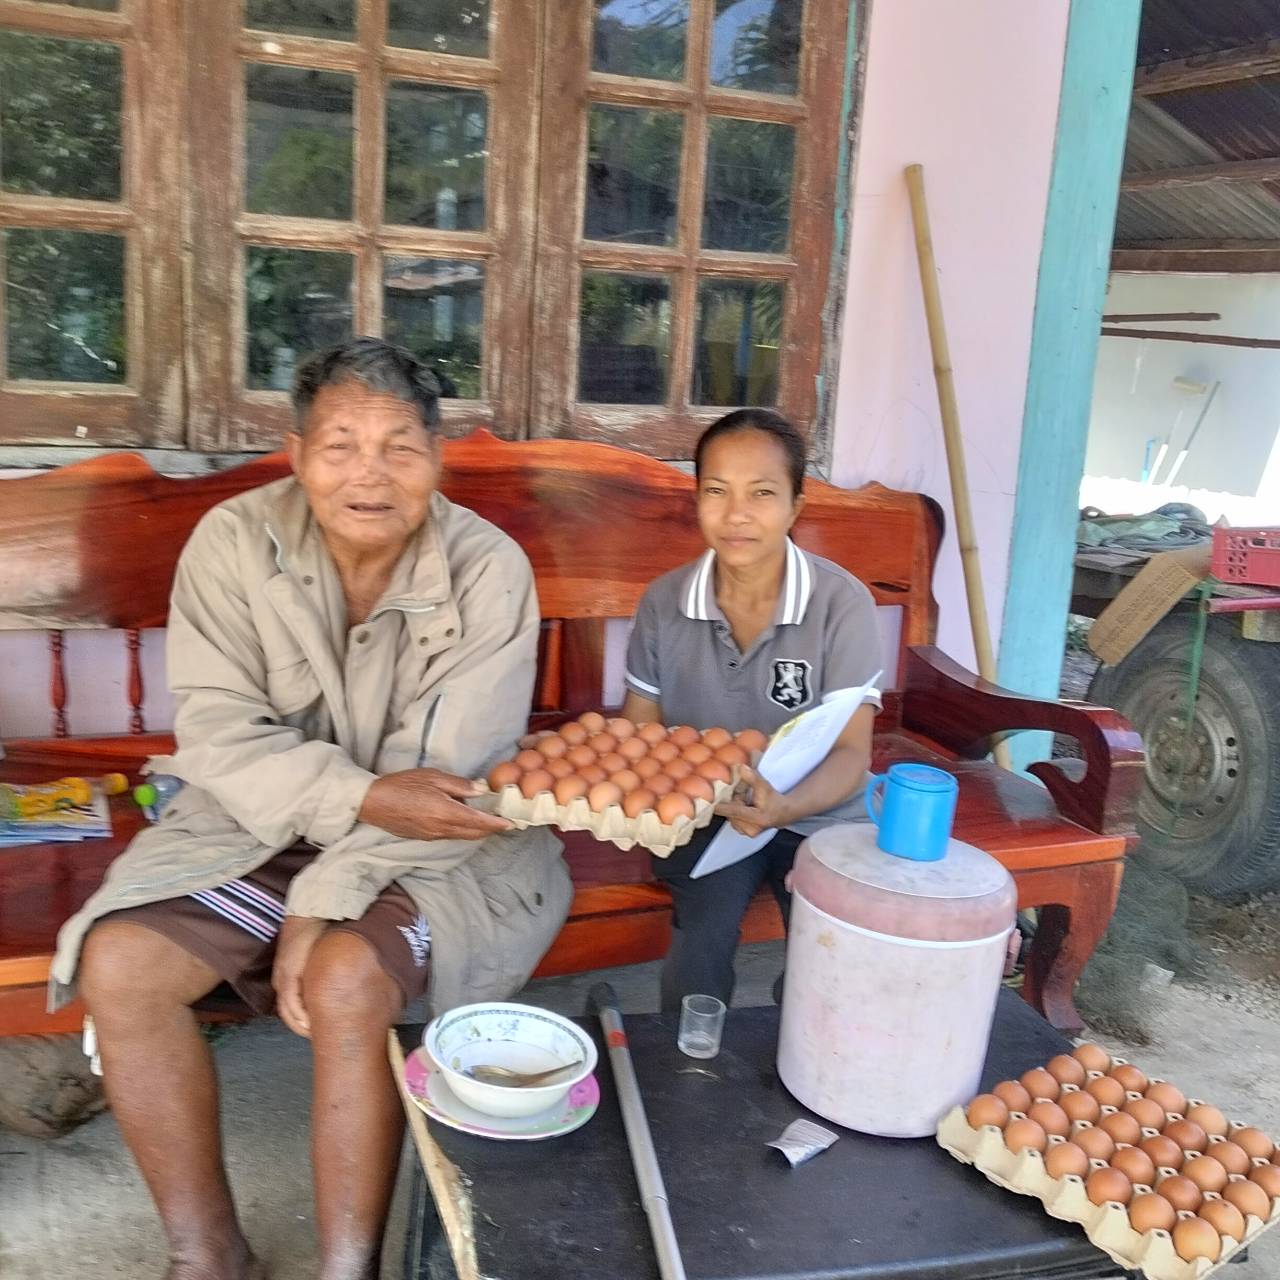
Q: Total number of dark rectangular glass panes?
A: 15